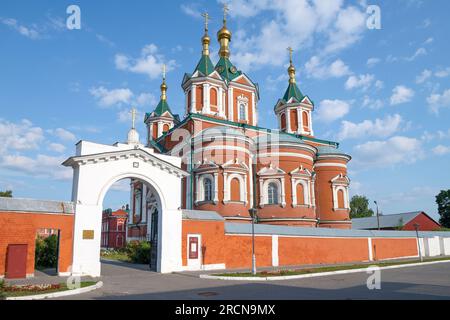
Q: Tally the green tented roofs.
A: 4